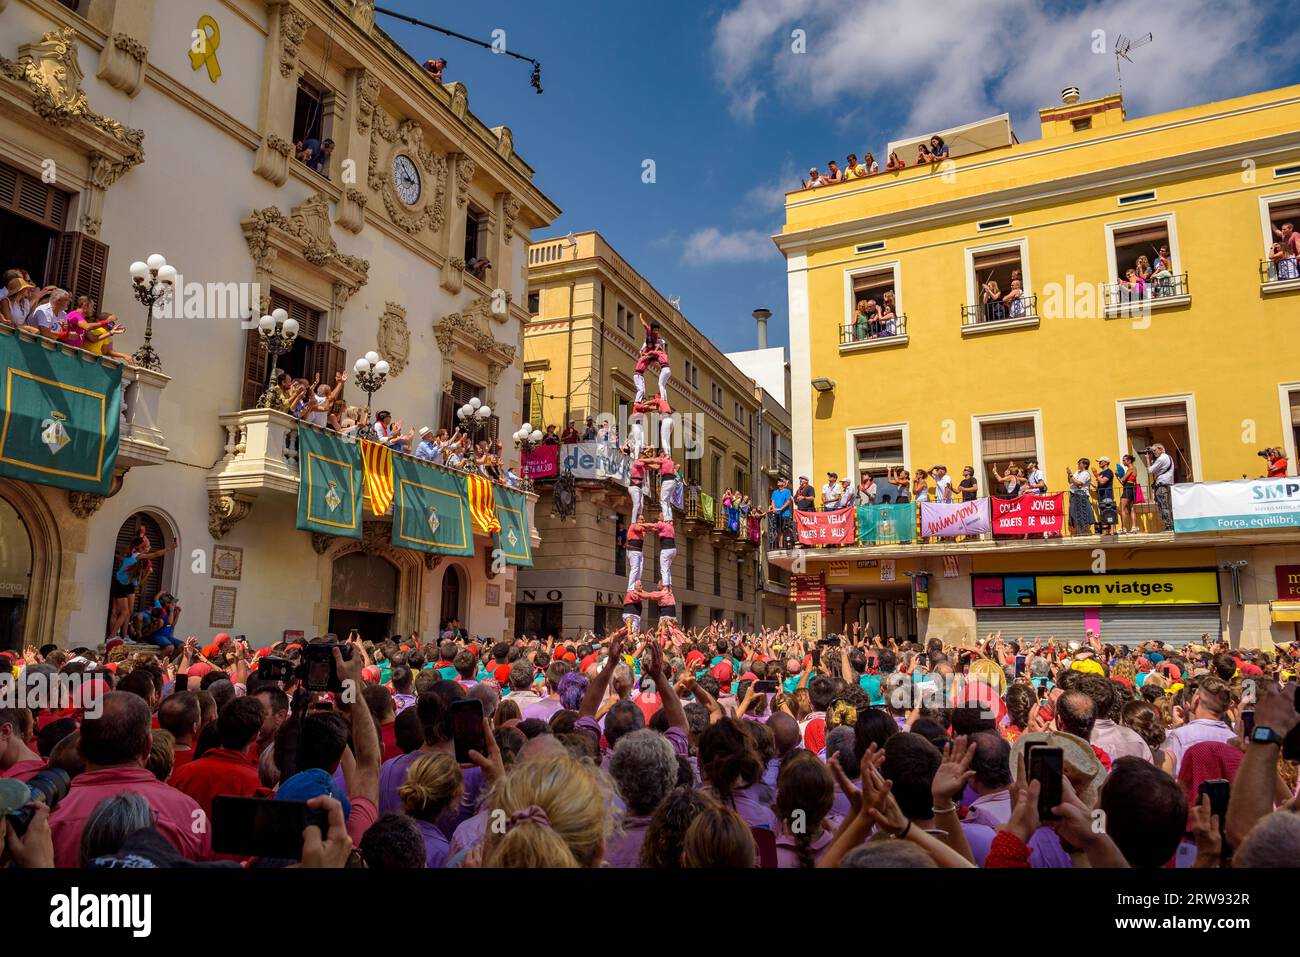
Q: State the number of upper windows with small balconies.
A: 4